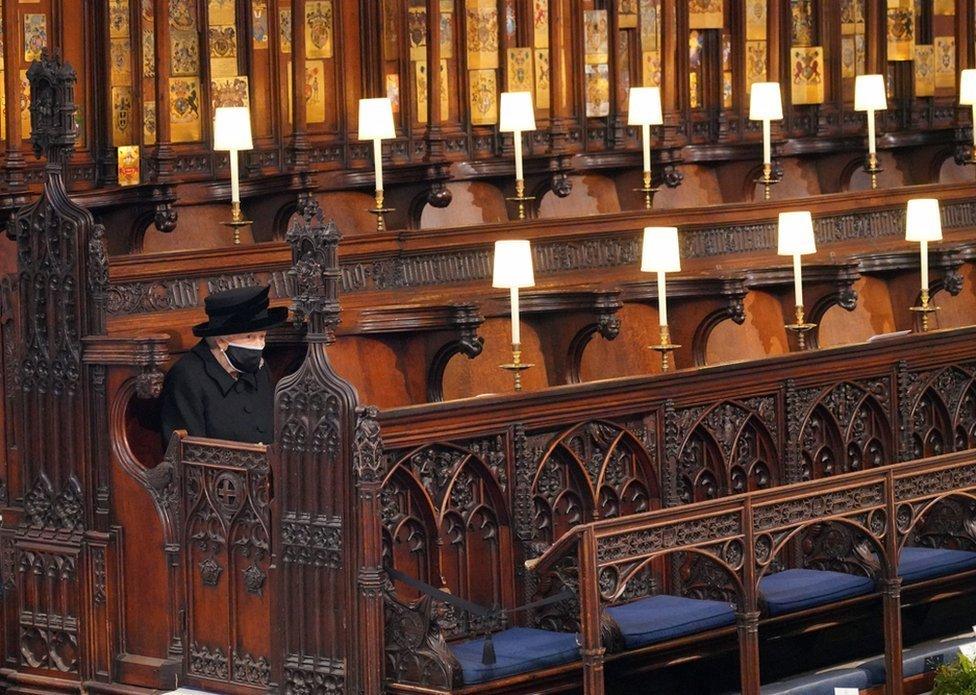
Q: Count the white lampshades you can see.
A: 11